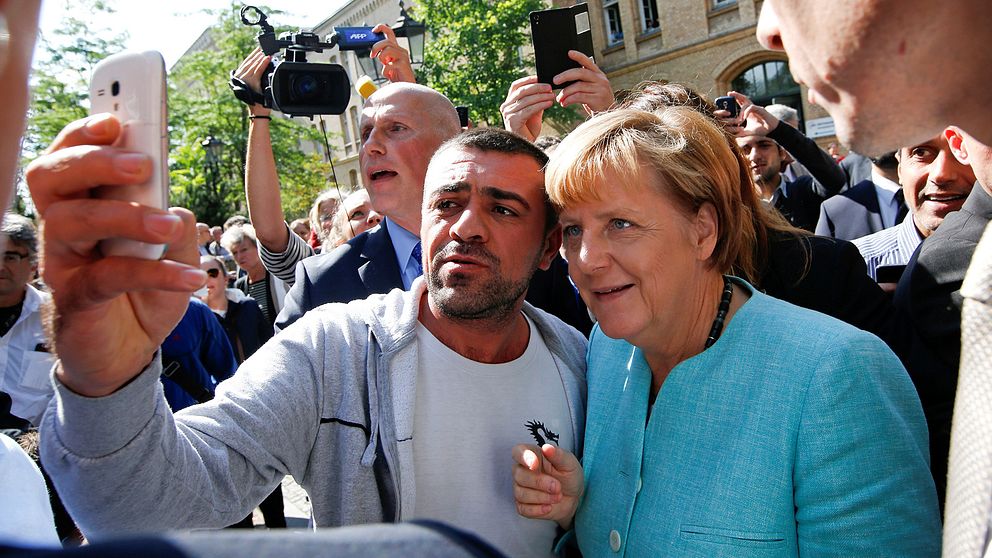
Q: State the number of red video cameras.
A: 0